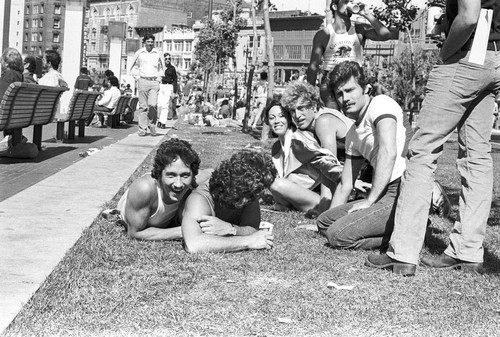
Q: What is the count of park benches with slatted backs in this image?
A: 4